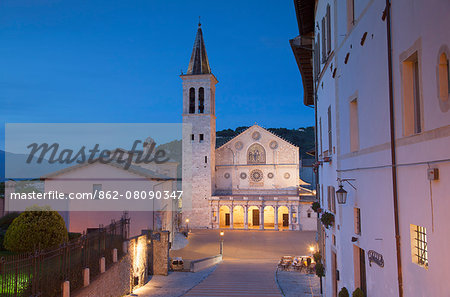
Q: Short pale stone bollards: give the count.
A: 4